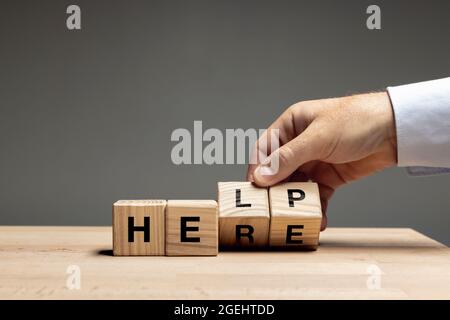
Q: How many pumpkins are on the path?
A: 0